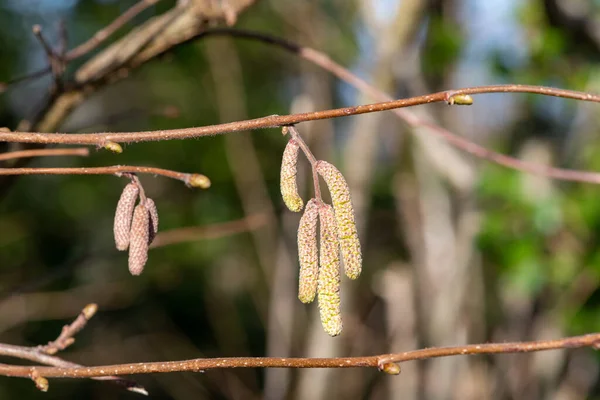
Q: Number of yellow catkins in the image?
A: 4